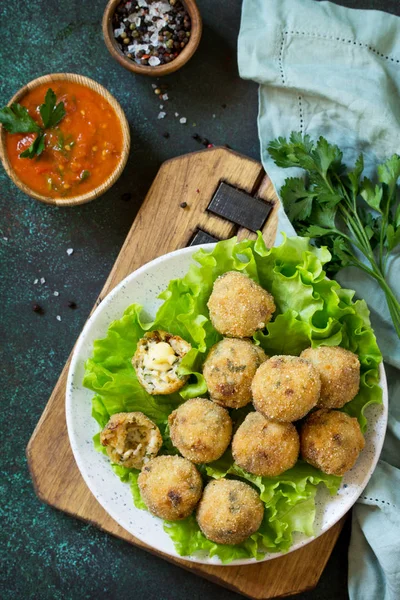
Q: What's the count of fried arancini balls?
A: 11